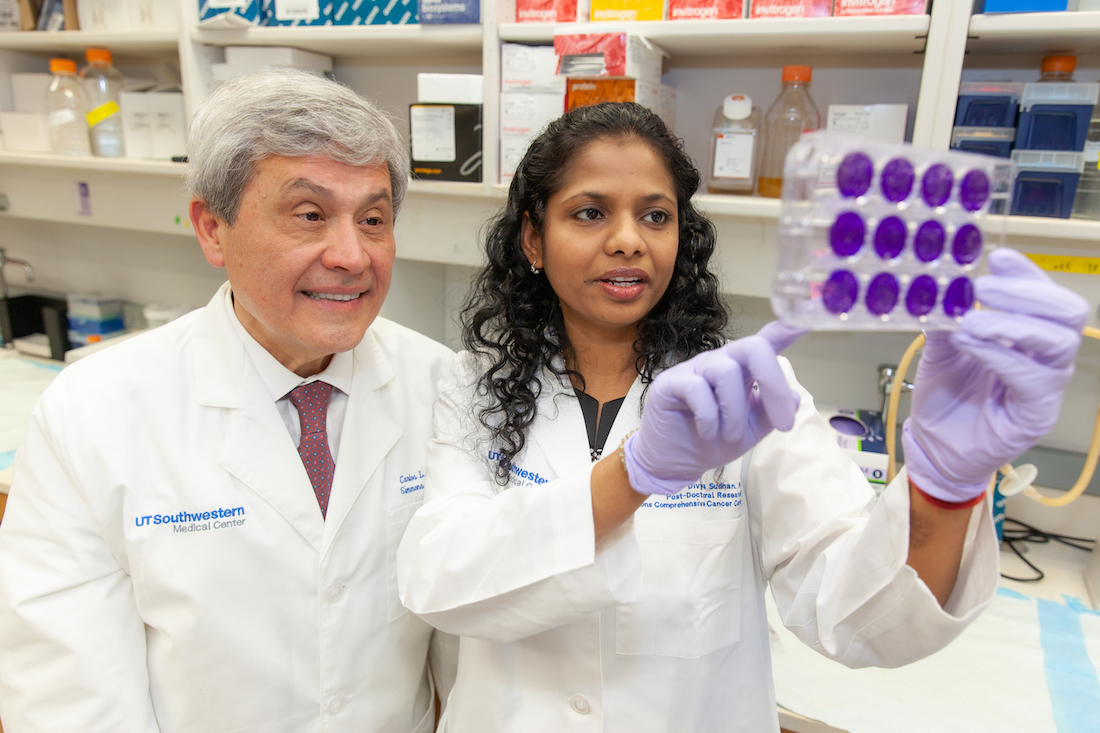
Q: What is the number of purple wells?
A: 12